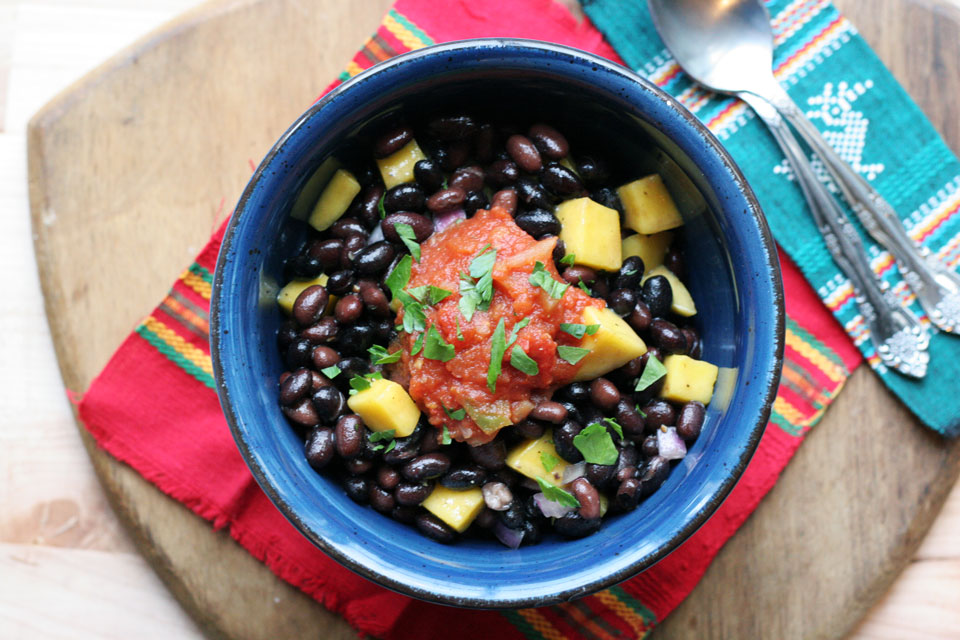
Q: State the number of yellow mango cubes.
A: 12